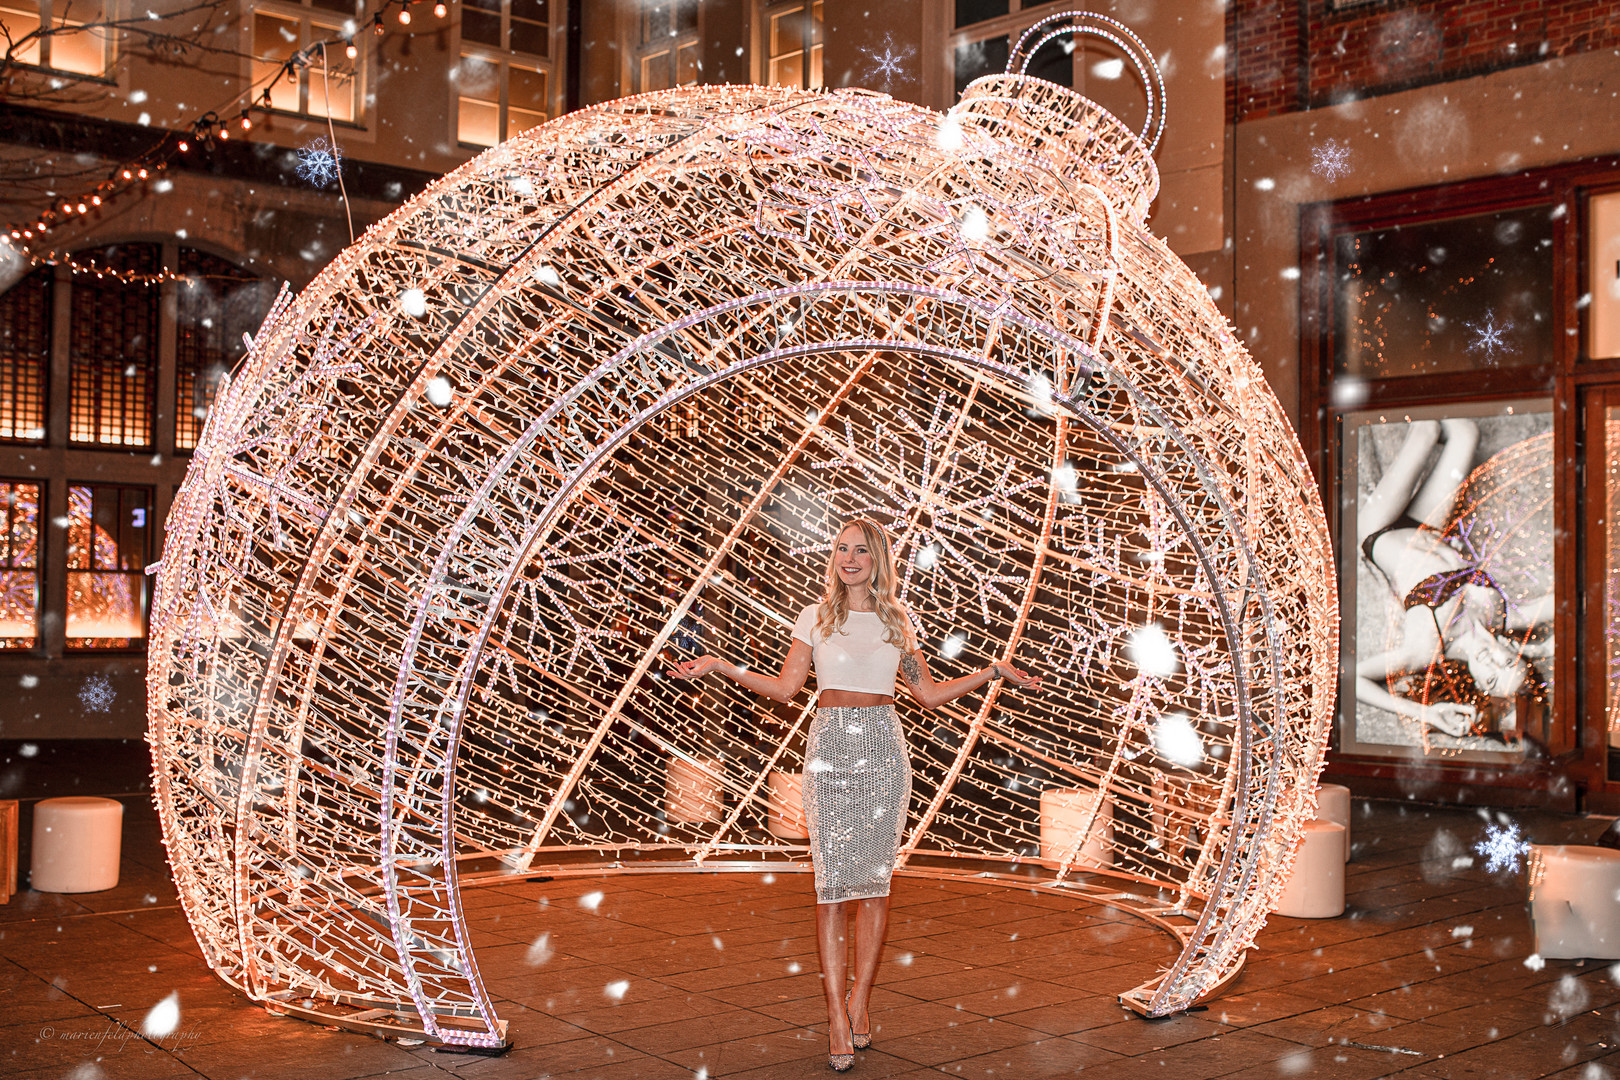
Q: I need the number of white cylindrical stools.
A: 7